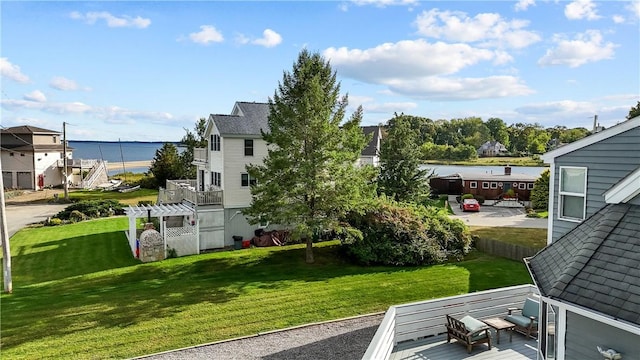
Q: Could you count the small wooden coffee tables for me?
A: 1